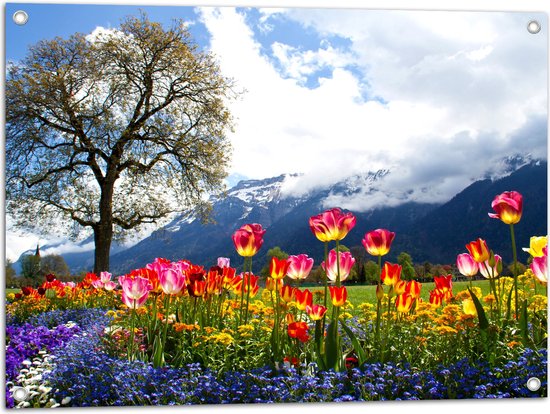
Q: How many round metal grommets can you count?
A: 4